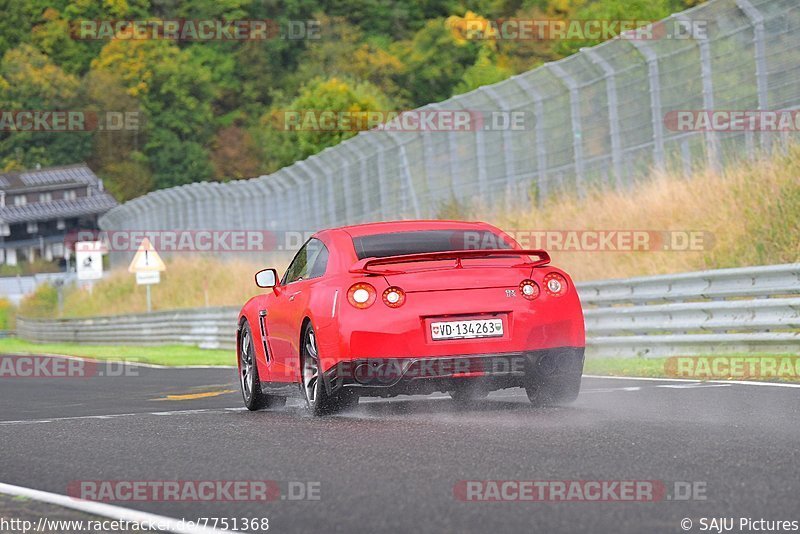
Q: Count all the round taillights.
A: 4